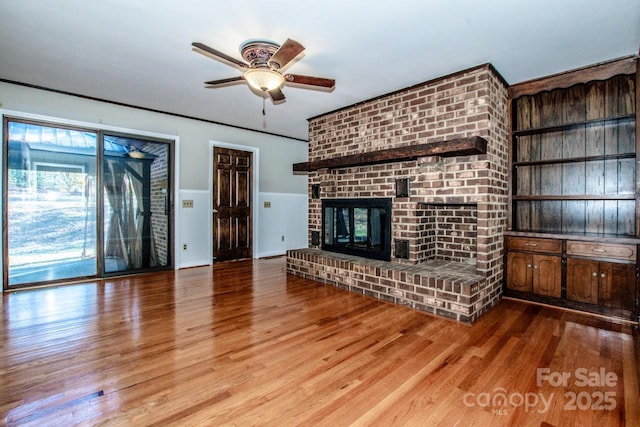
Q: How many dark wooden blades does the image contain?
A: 5